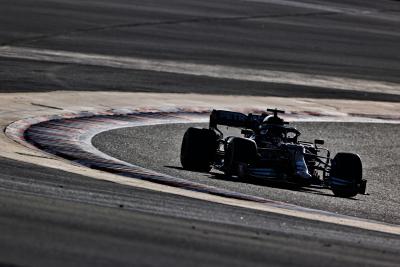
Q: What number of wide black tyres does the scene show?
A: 3